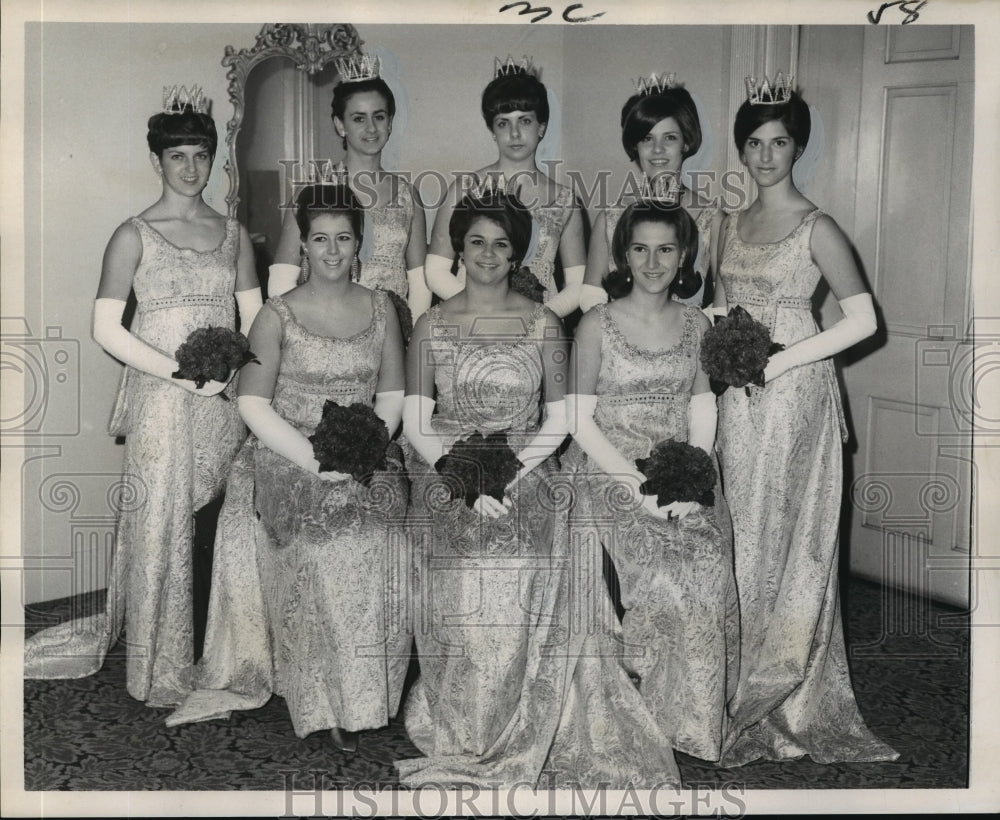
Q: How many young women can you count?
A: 8